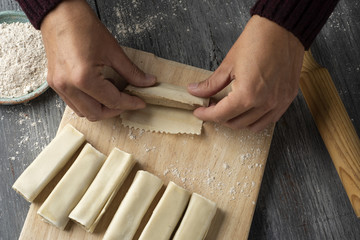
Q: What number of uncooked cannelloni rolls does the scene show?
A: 6